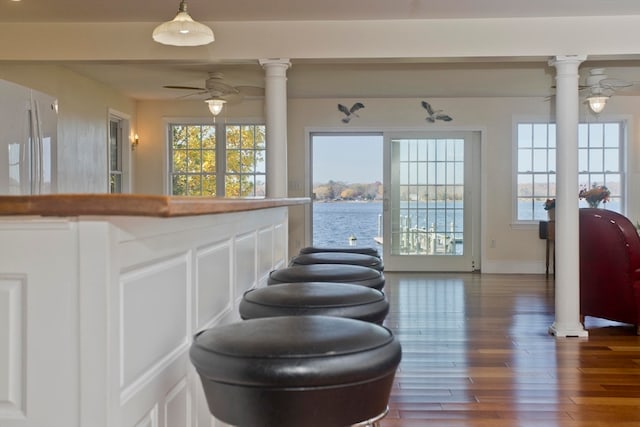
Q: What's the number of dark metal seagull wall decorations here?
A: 2